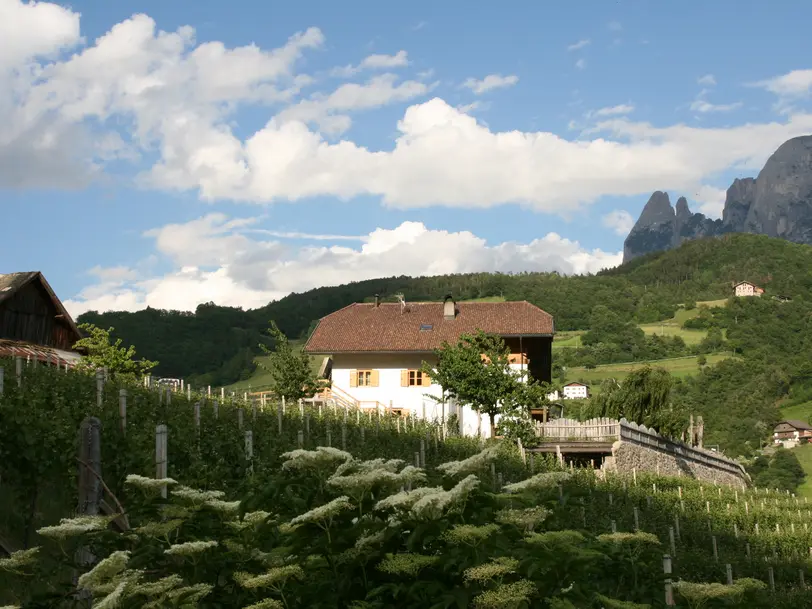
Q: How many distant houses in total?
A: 3